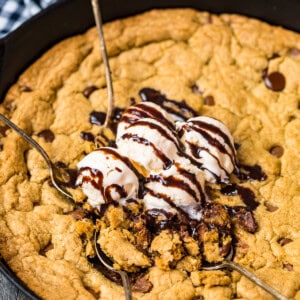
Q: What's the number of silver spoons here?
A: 4